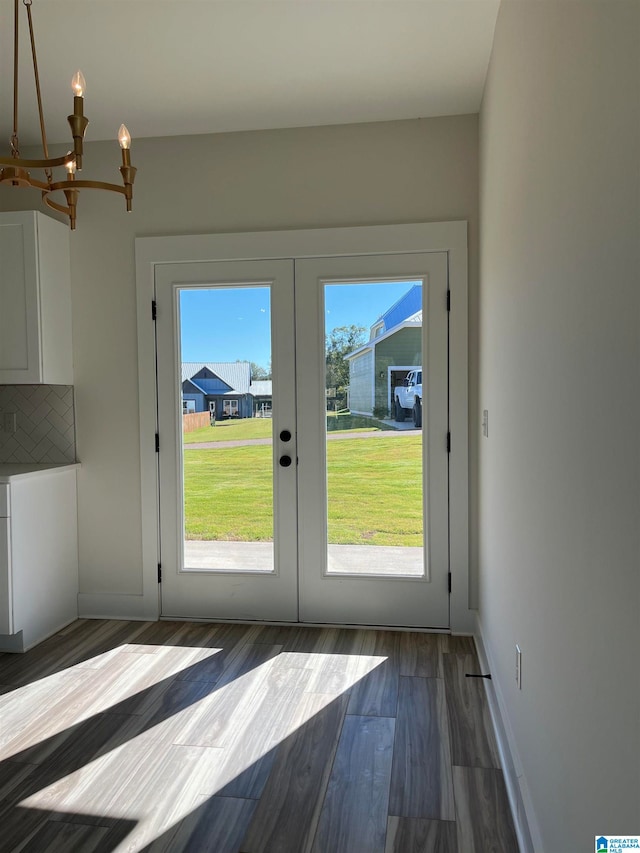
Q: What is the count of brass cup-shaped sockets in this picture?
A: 3